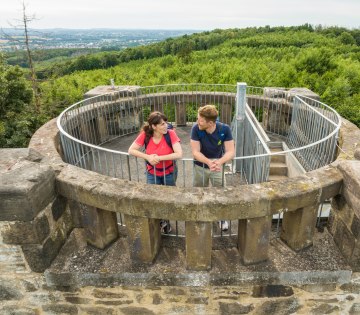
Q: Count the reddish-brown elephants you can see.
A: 0